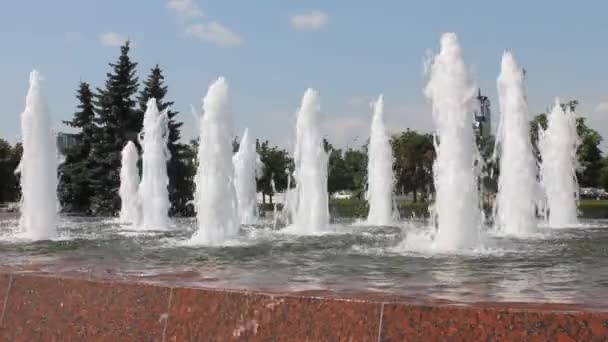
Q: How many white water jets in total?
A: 10